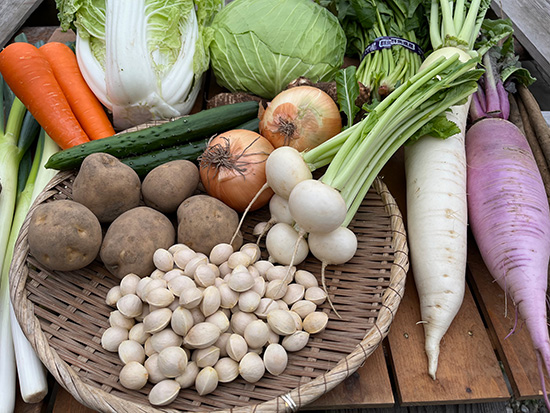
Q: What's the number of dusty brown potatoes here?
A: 5